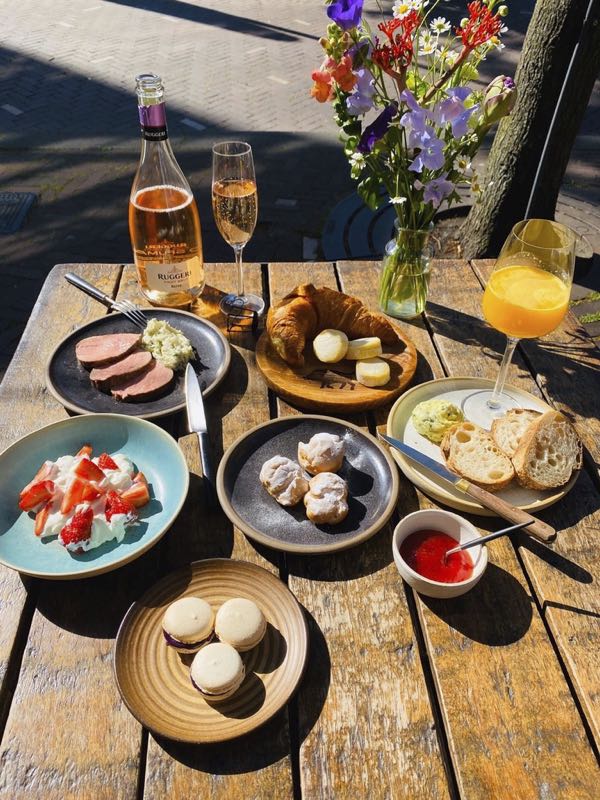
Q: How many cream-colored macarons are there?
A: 3